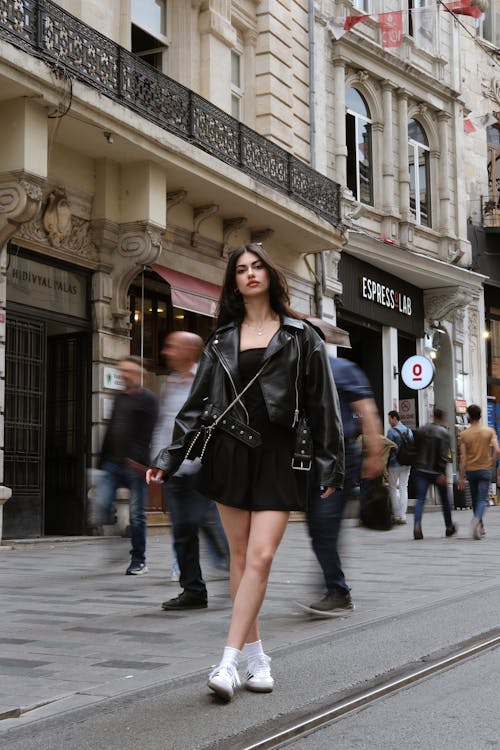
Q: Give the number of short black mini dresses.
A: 1